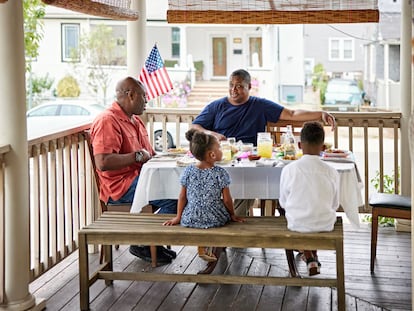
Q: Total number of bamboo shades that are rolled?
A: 2